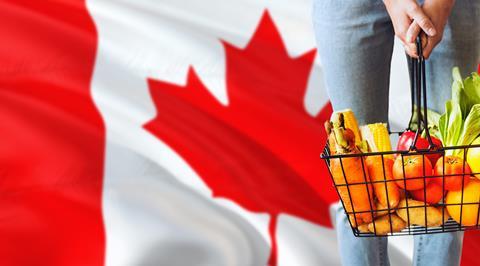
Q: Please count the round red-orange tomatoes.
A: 3